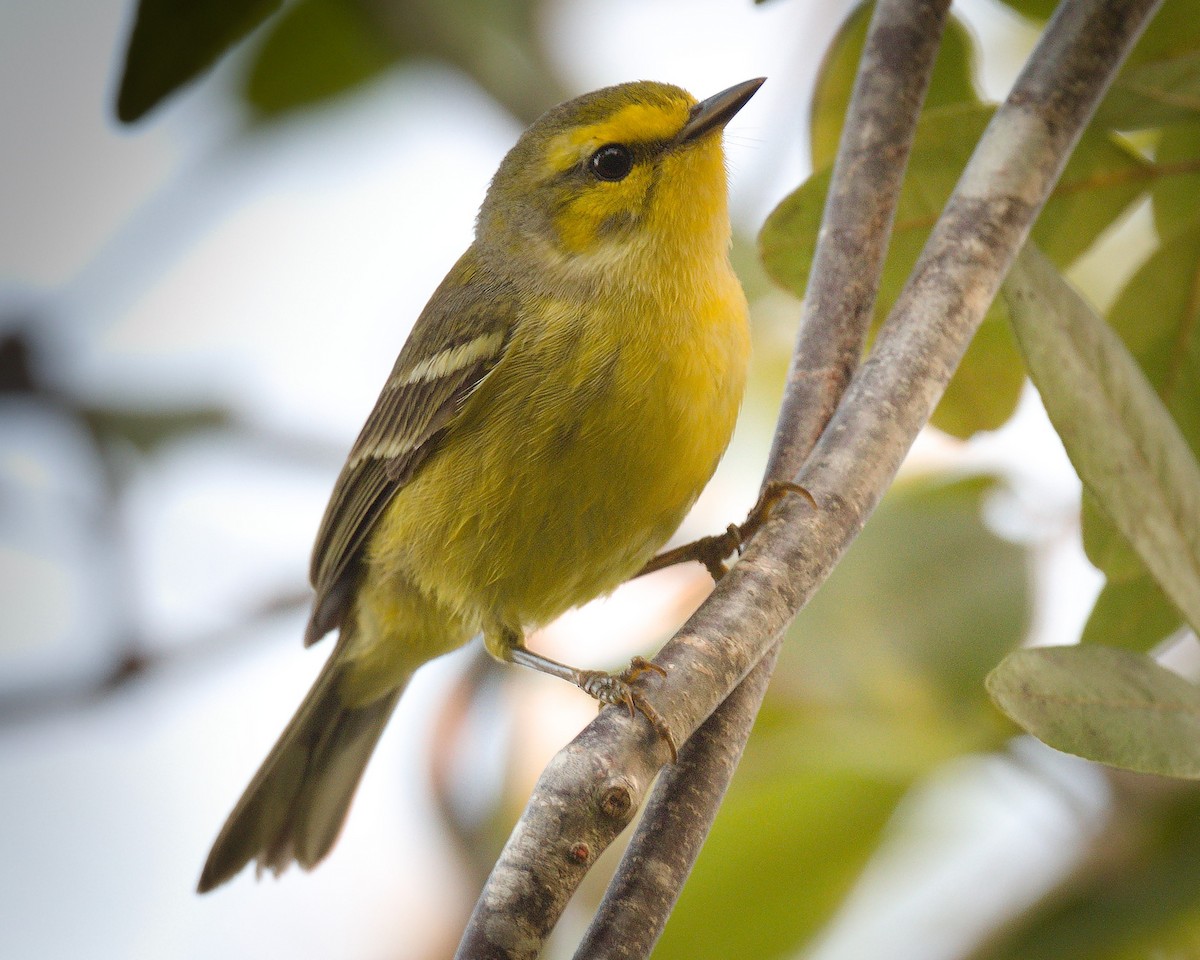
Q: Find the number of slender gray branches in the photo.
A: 2